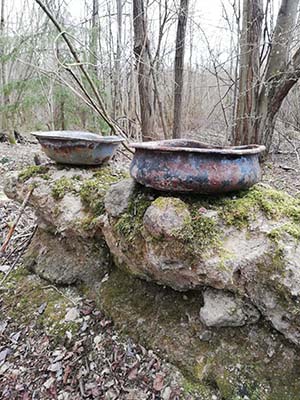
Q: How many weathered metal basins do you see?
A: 2